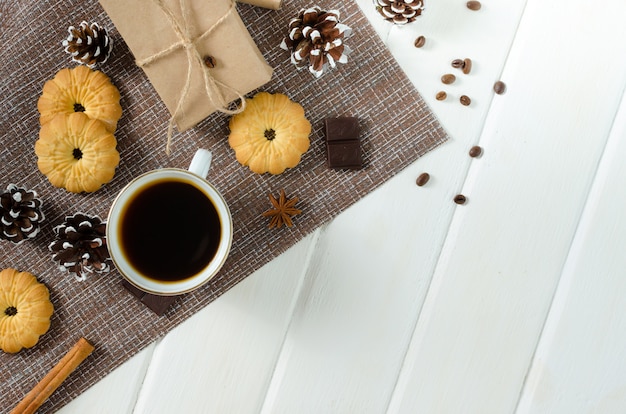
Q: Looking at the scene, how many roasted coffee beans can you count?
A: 12